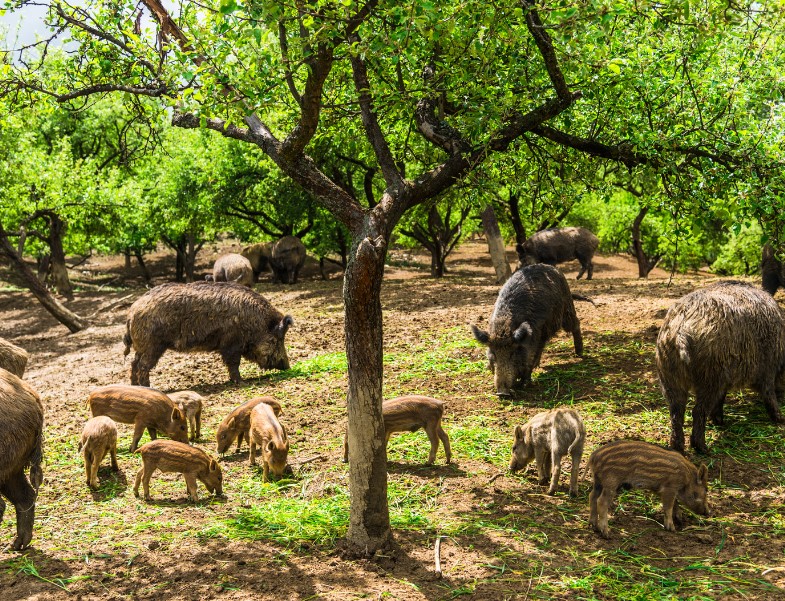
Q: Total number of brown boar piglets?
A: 9